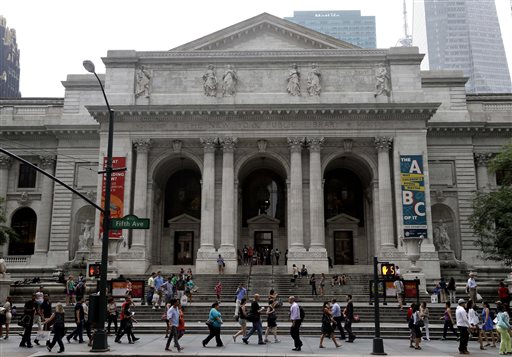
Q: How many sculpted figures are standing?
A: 6